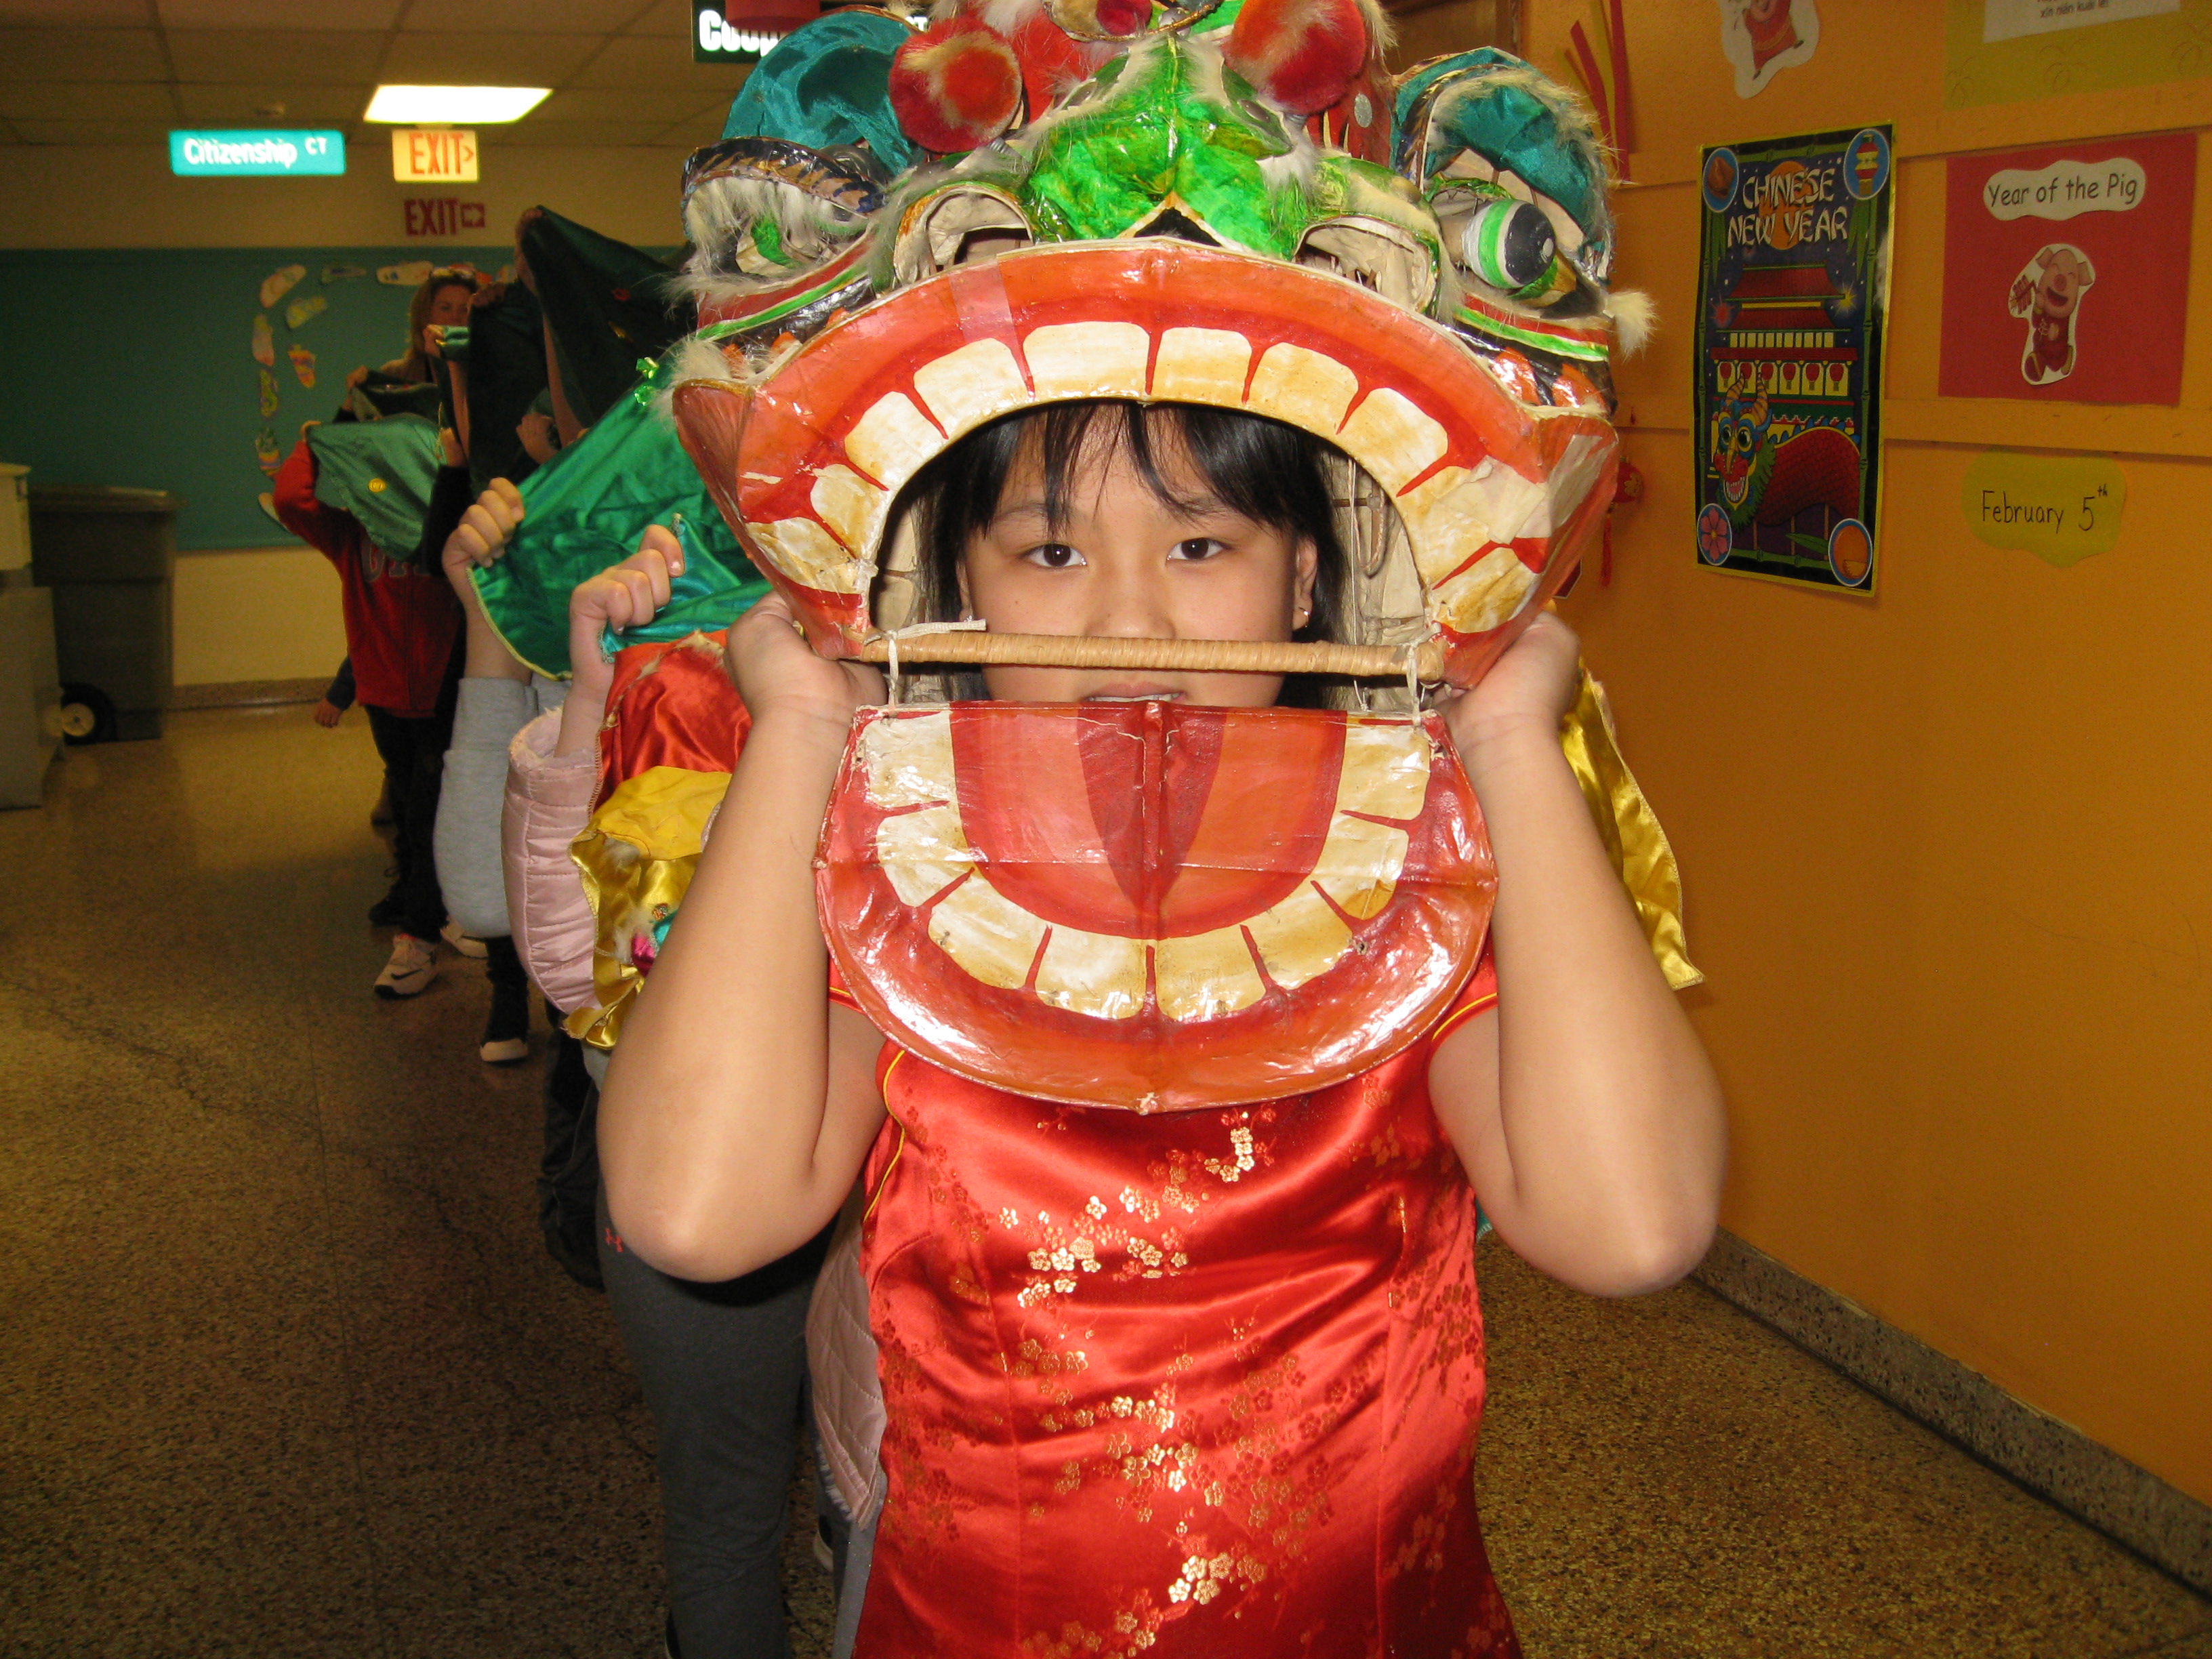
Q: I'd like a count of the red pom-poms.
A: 2